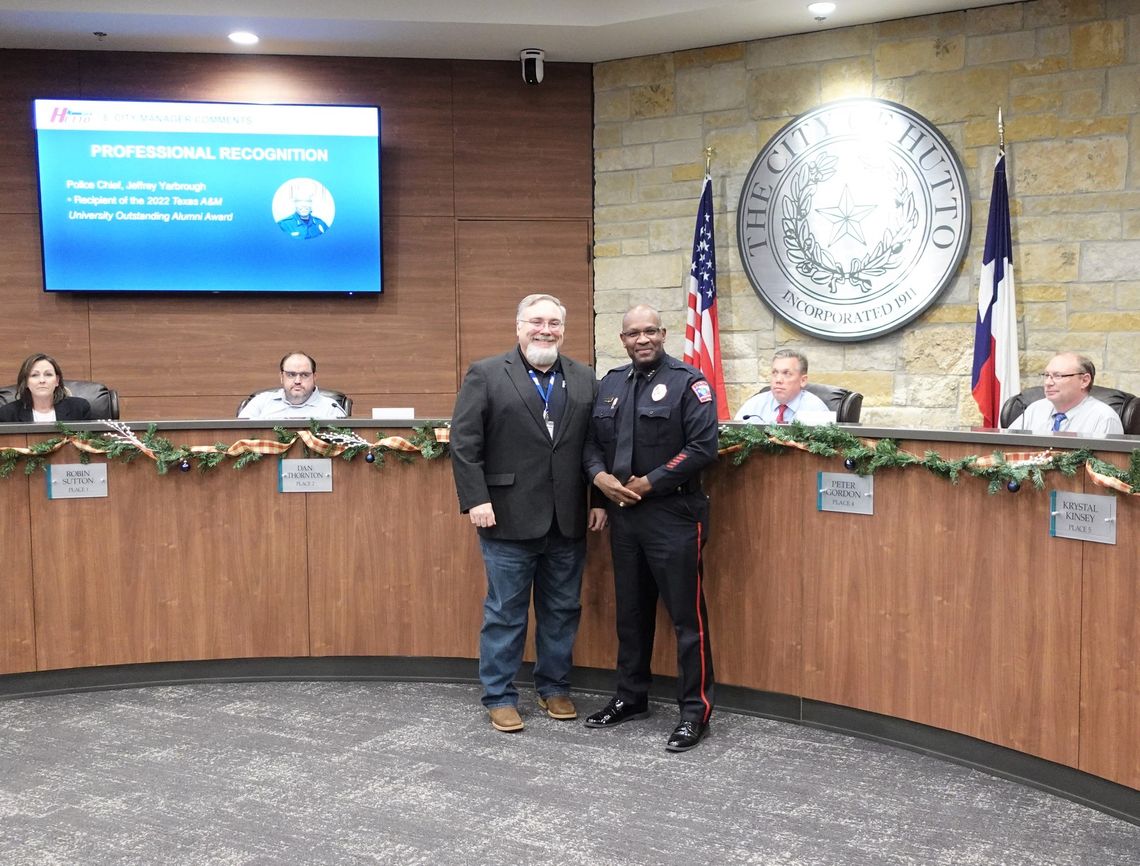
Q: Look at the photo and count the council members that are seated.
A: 4